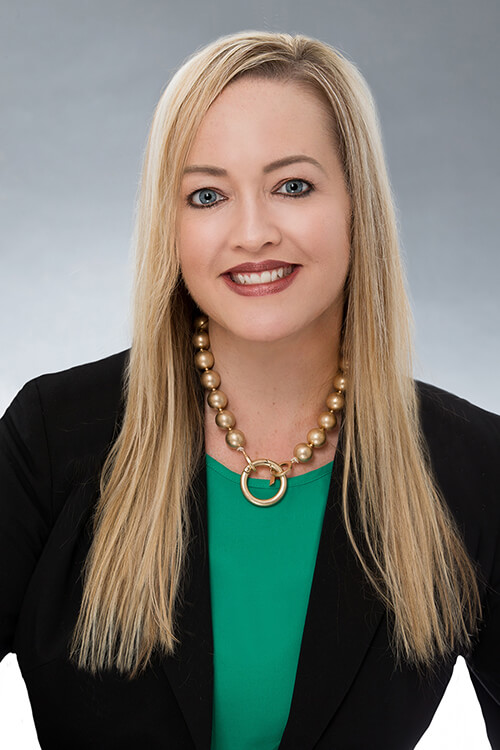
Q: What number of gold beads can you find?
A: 13